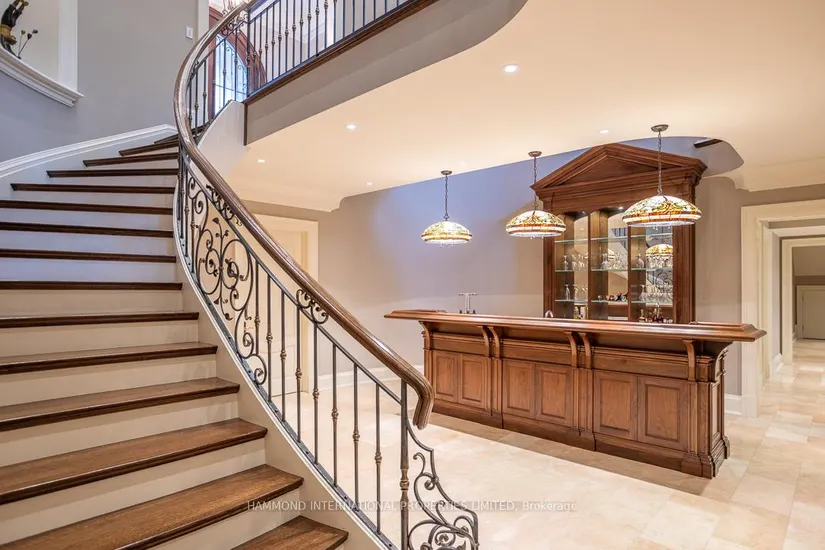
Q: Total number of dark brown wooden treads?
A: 15